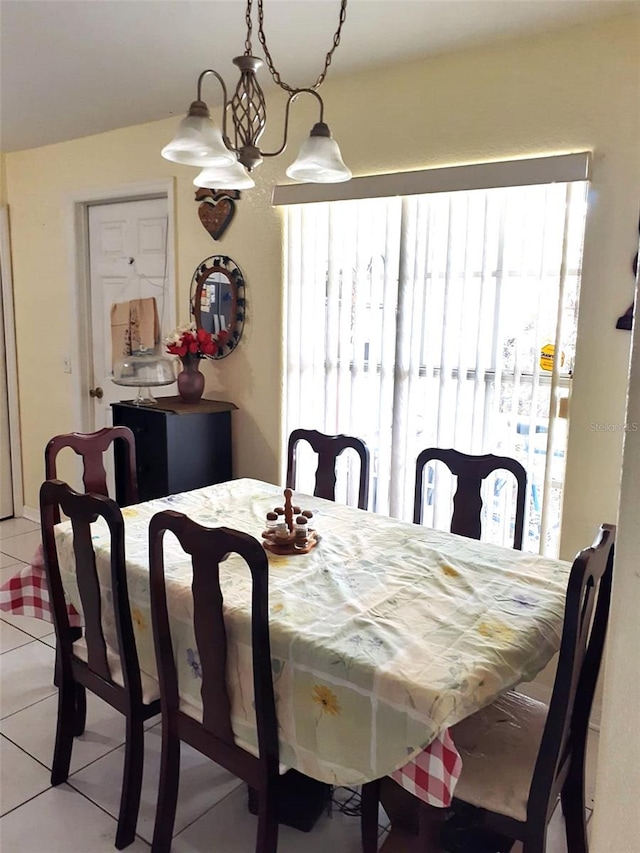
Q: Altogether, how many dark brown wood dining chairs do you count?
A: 6